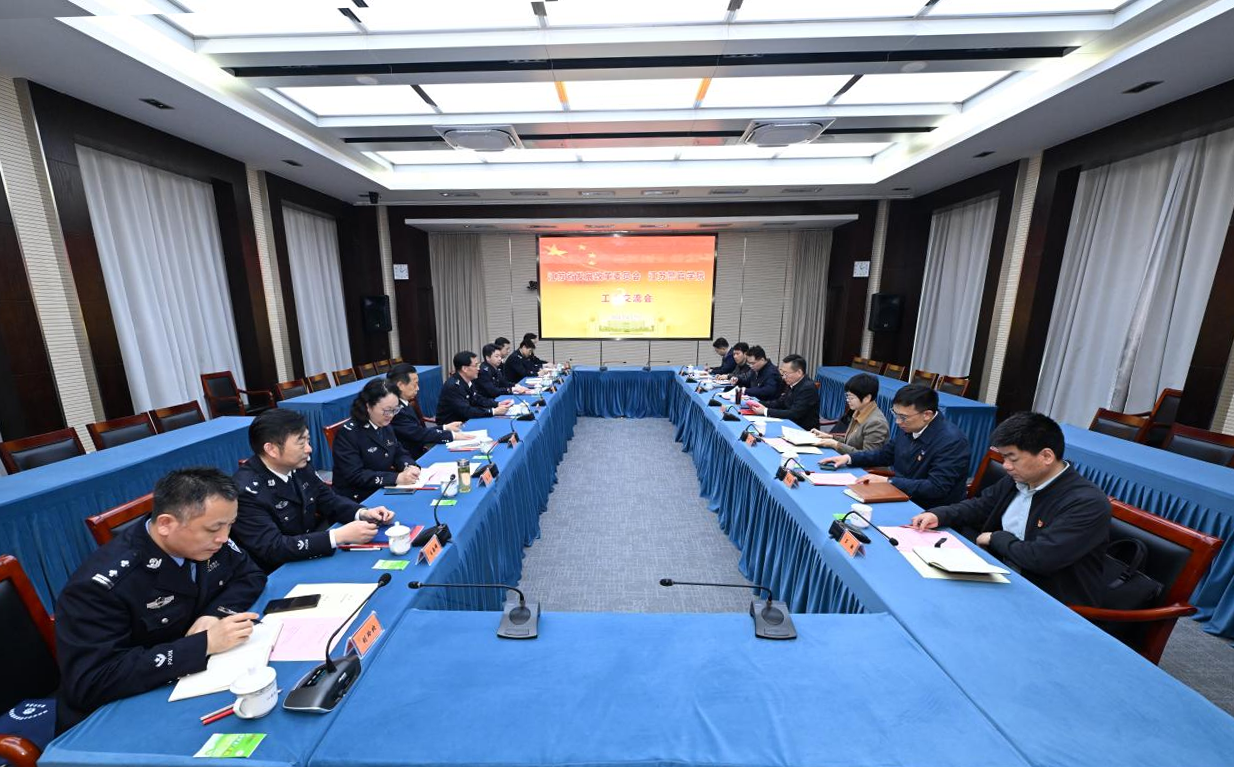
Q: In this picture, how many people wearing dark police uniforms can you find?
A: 9